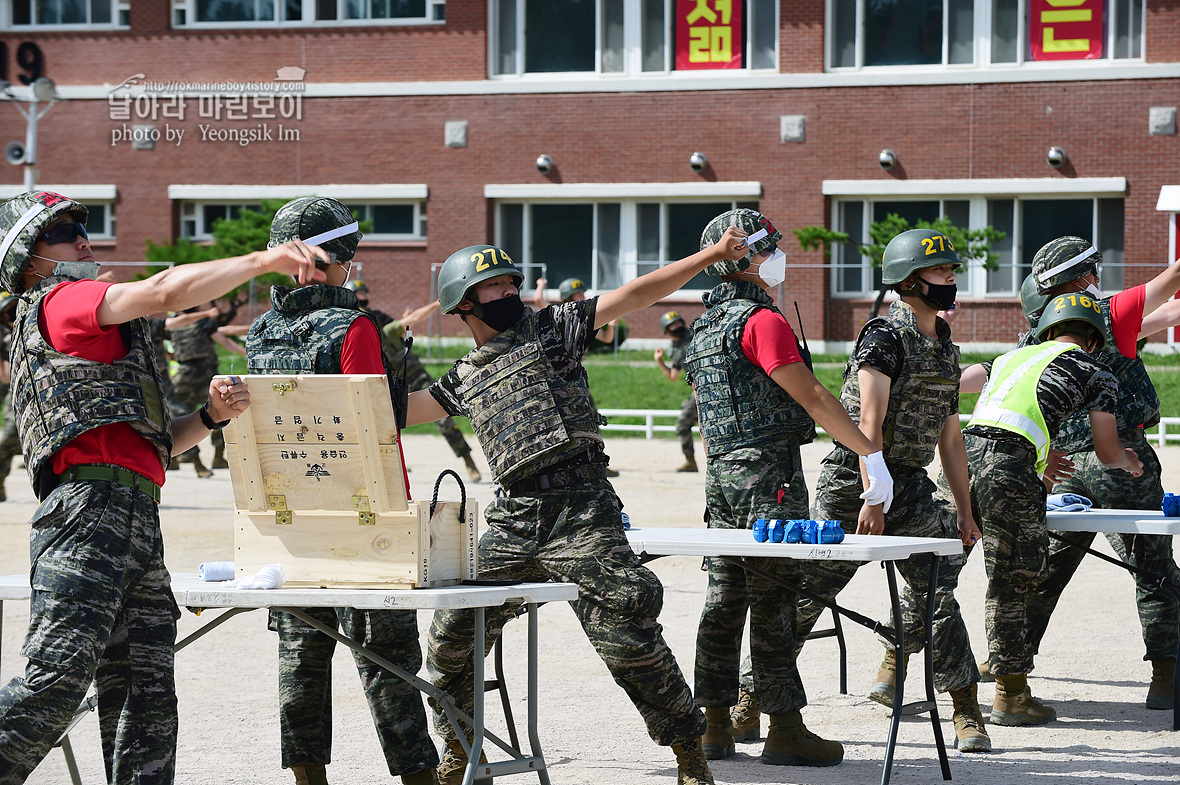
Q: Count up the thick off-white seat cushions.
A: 0